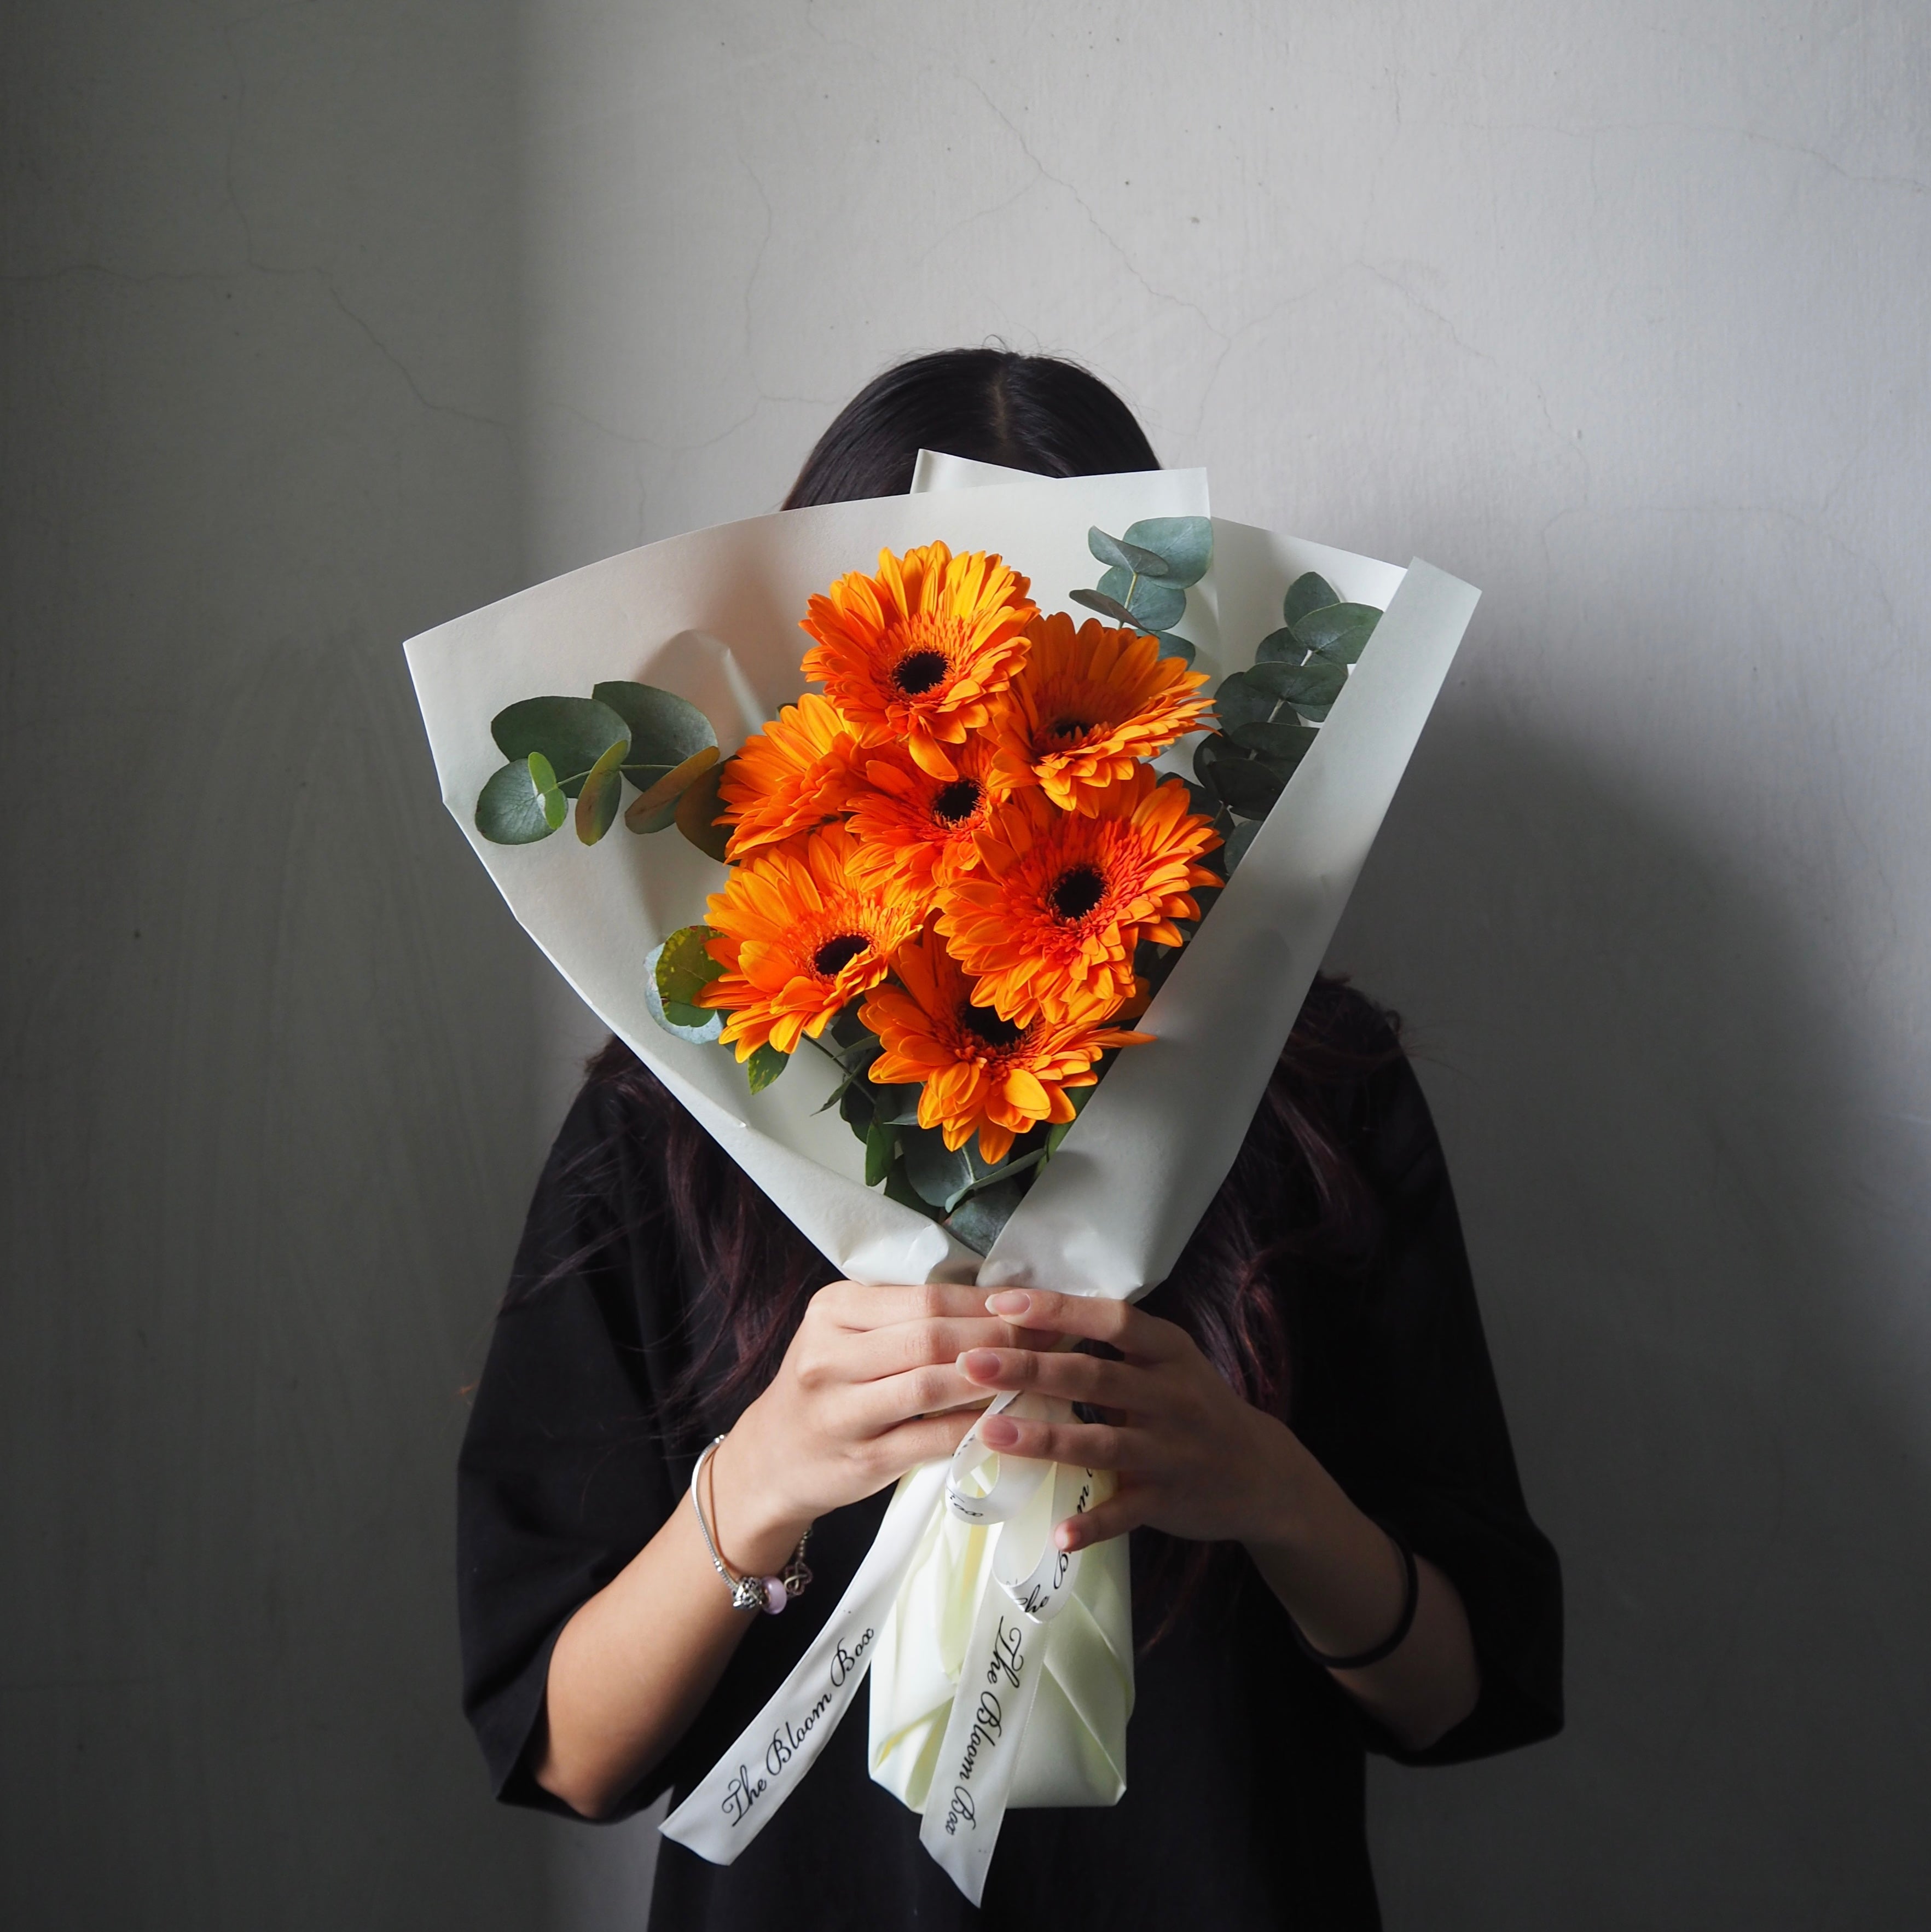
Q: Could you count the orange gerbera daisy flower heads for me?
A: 7